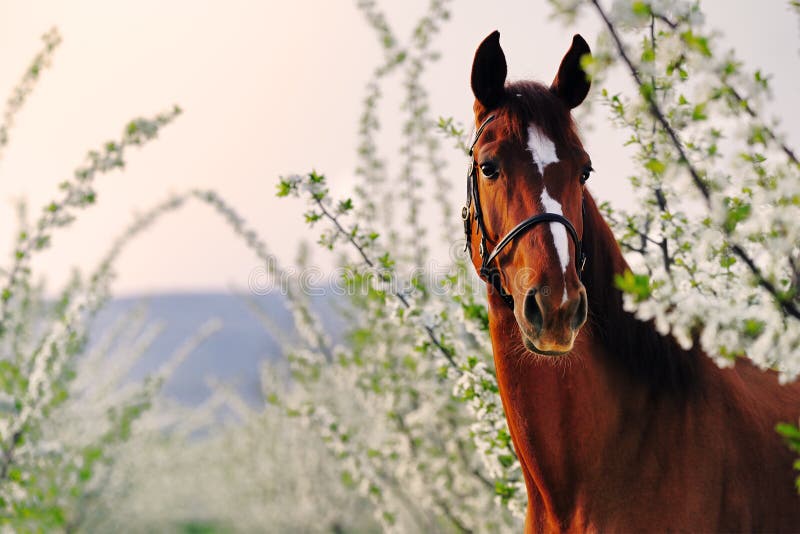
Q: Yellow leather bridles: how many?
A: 0